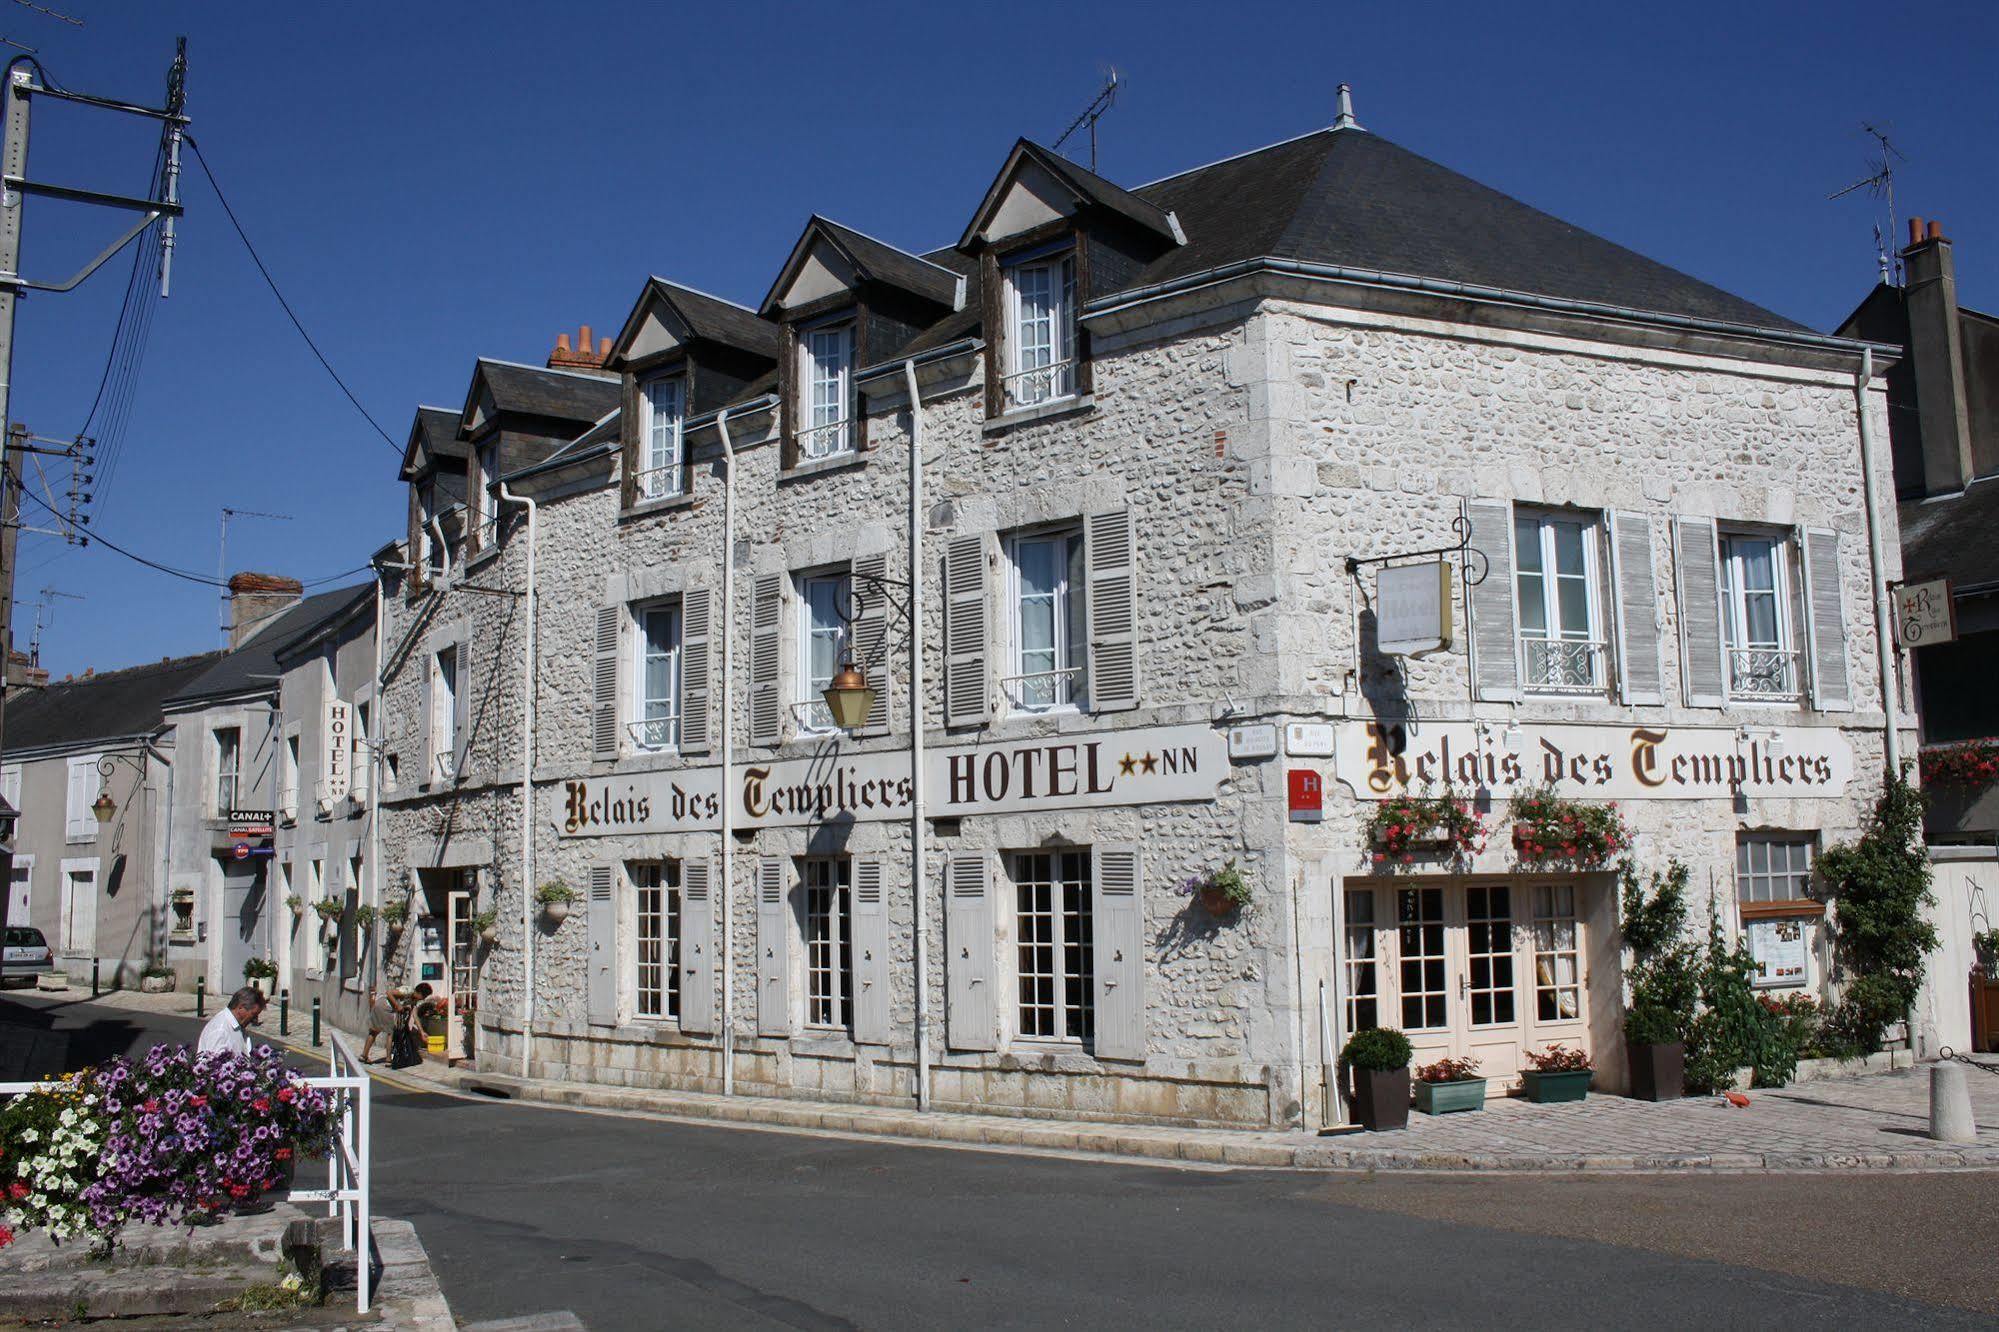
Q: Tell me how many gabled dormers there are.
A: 5